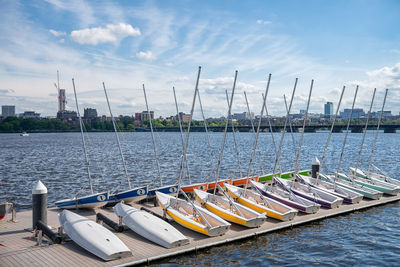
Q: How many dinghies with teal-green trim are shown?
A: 3